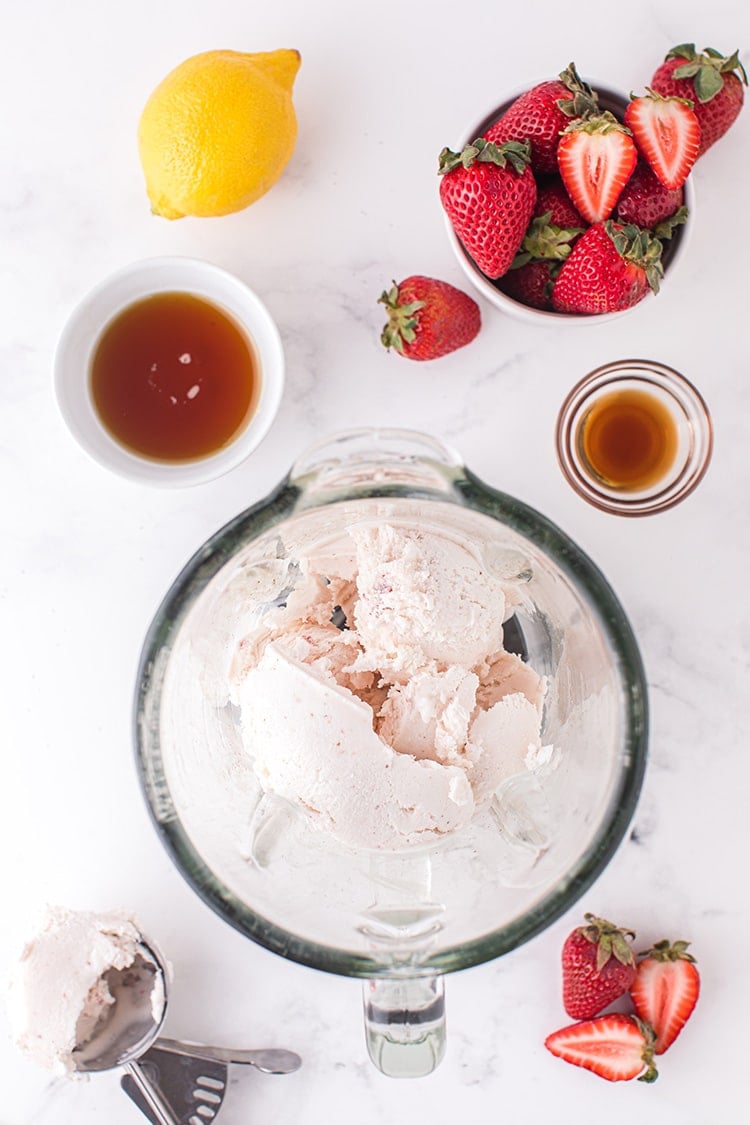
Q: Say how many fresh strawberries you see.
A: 13